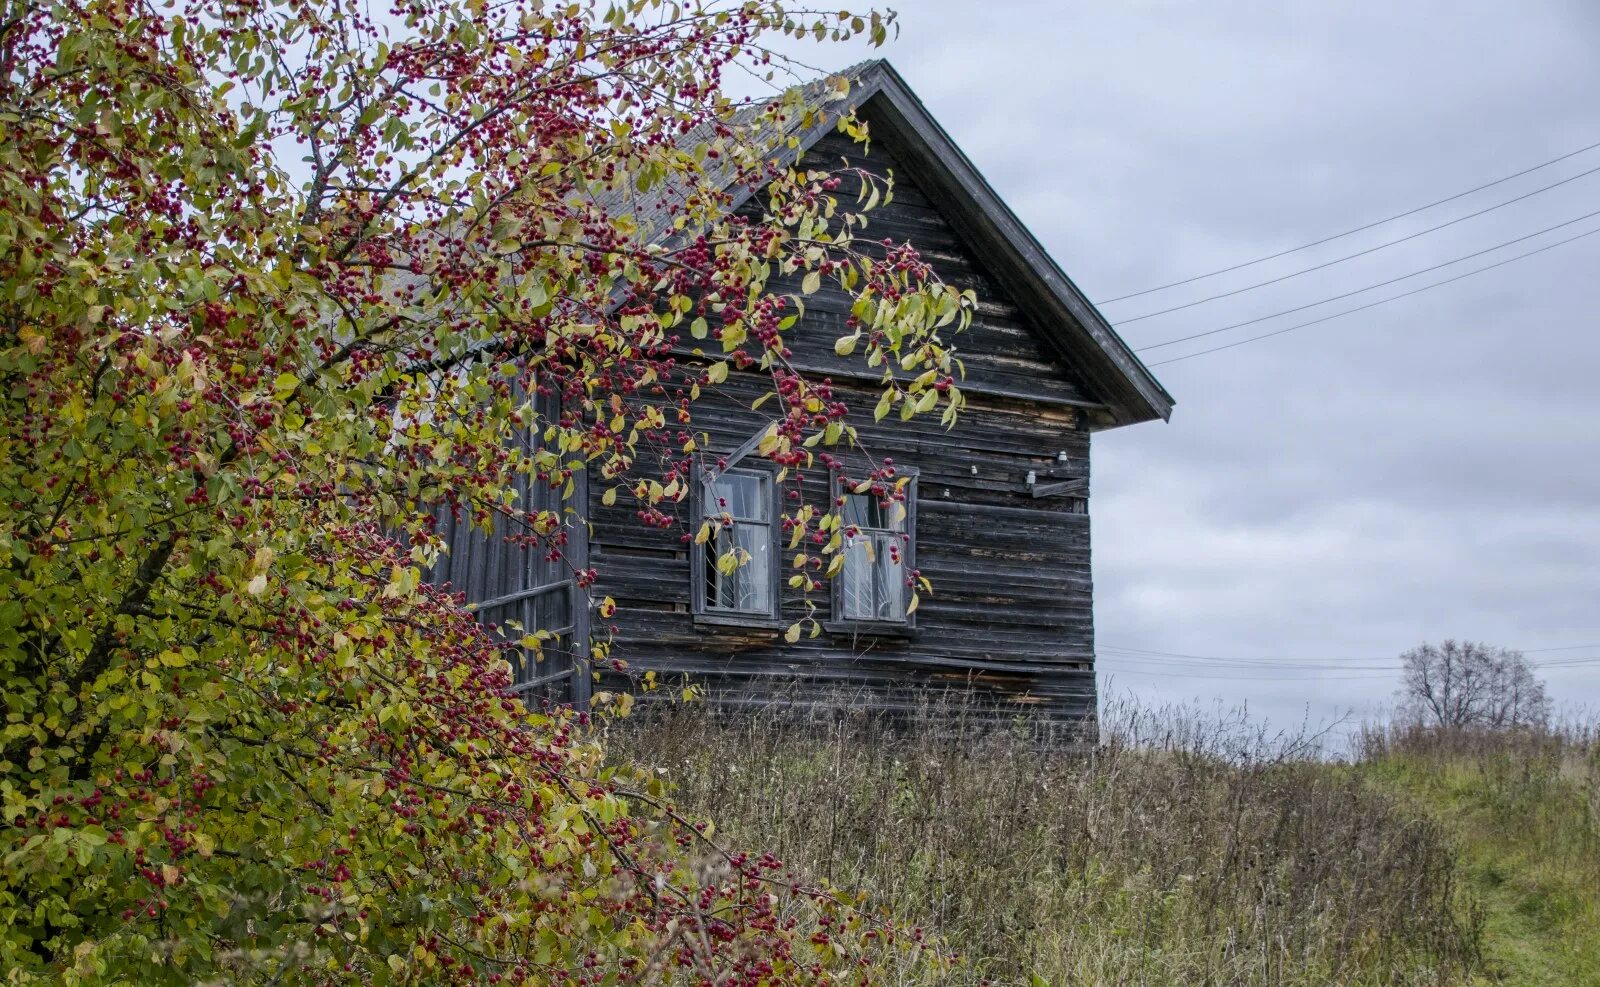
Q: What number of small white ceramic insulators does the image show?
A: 4